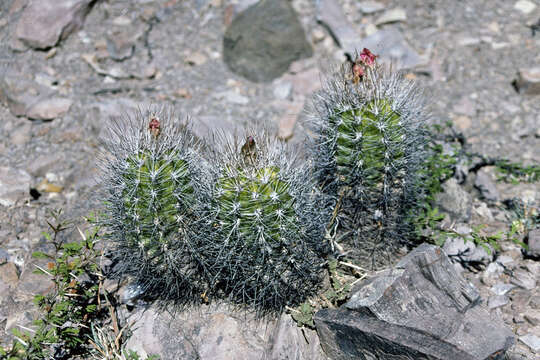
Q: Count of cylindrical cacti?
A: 3